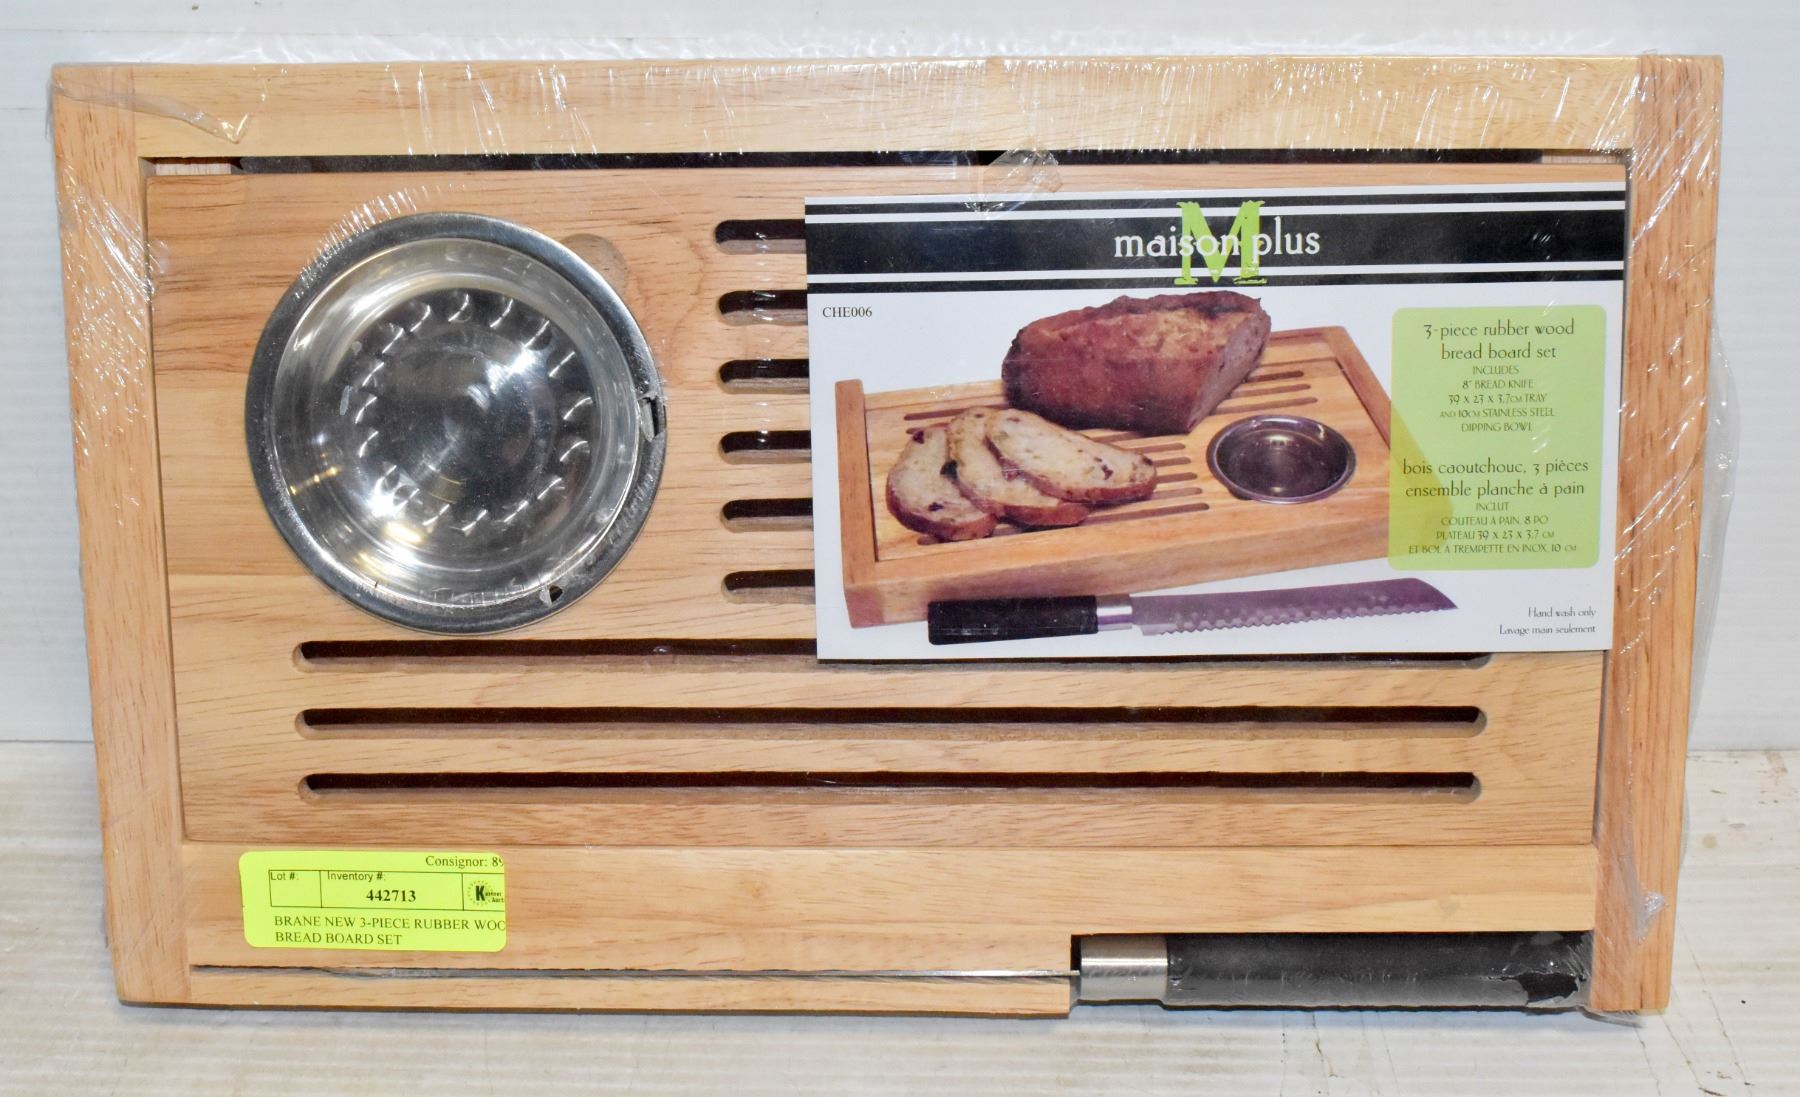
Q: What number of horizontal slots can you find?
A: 9